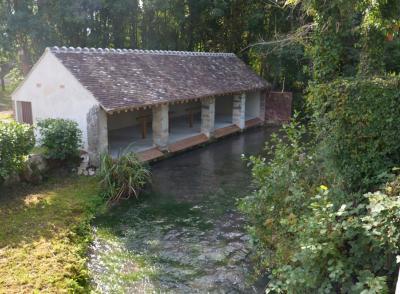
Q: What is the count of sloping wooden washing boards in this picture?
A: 4